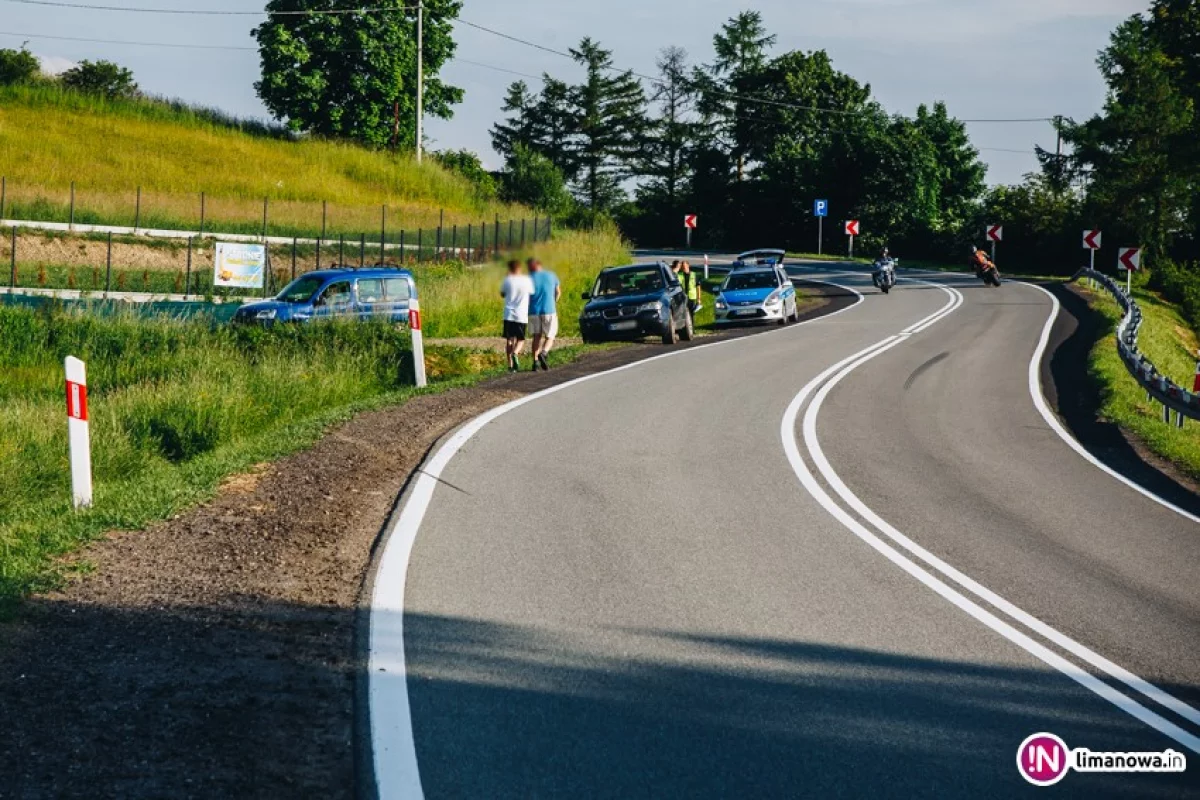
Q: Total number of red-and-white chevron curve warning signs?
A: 5